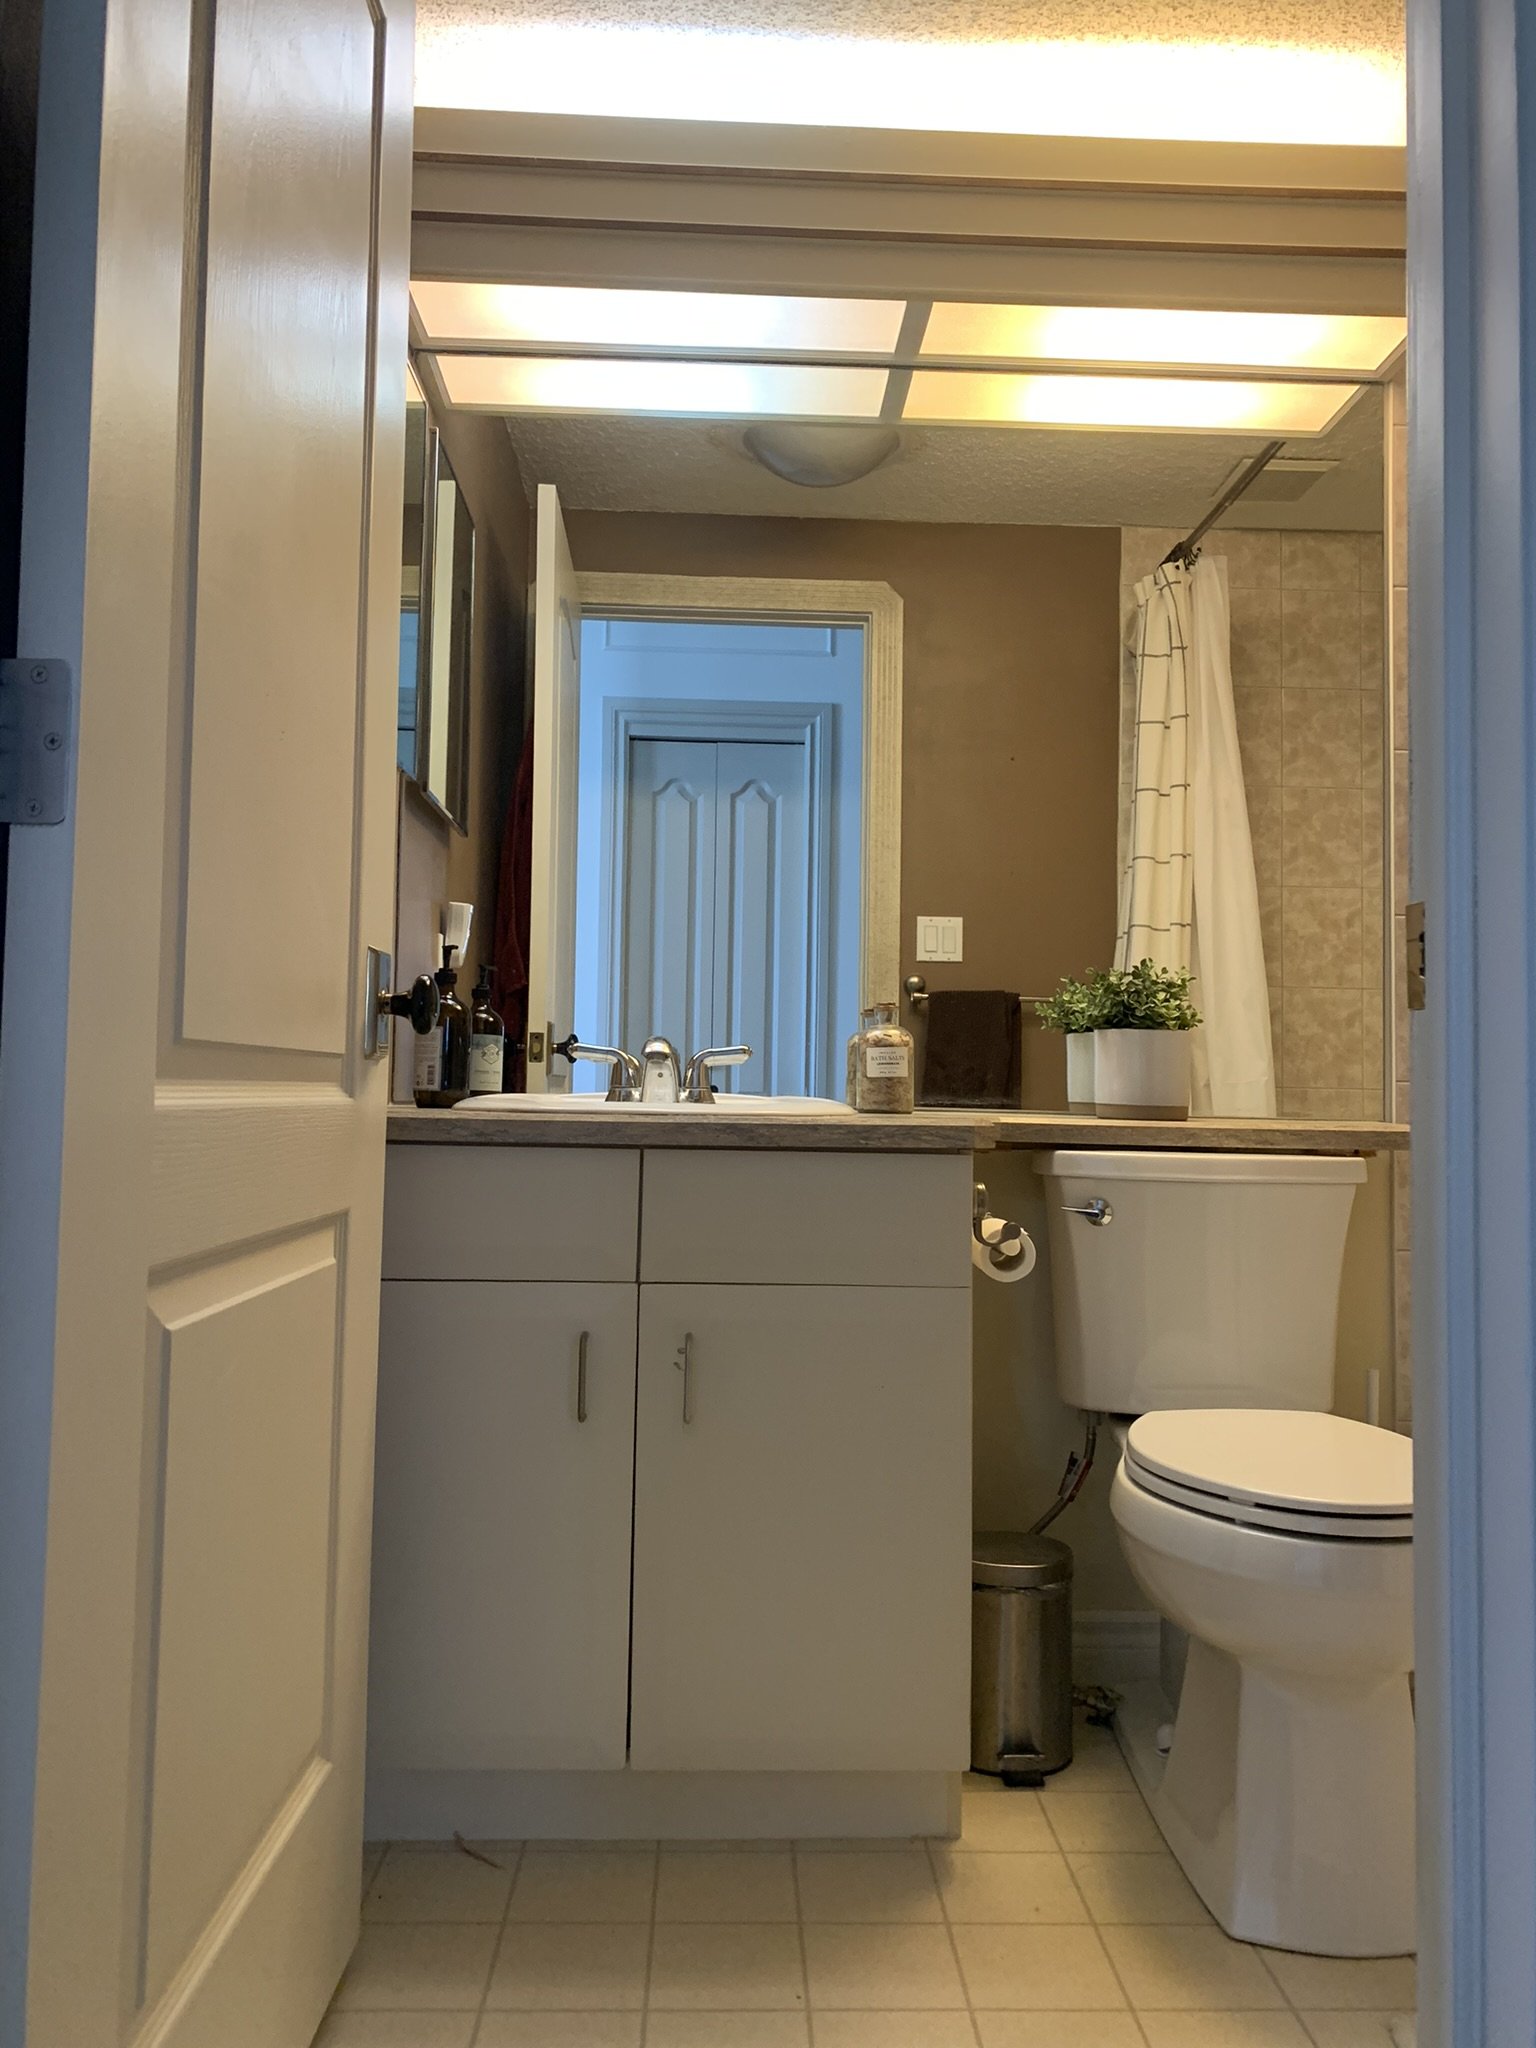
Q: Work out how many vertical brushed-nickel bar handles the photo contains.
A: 2